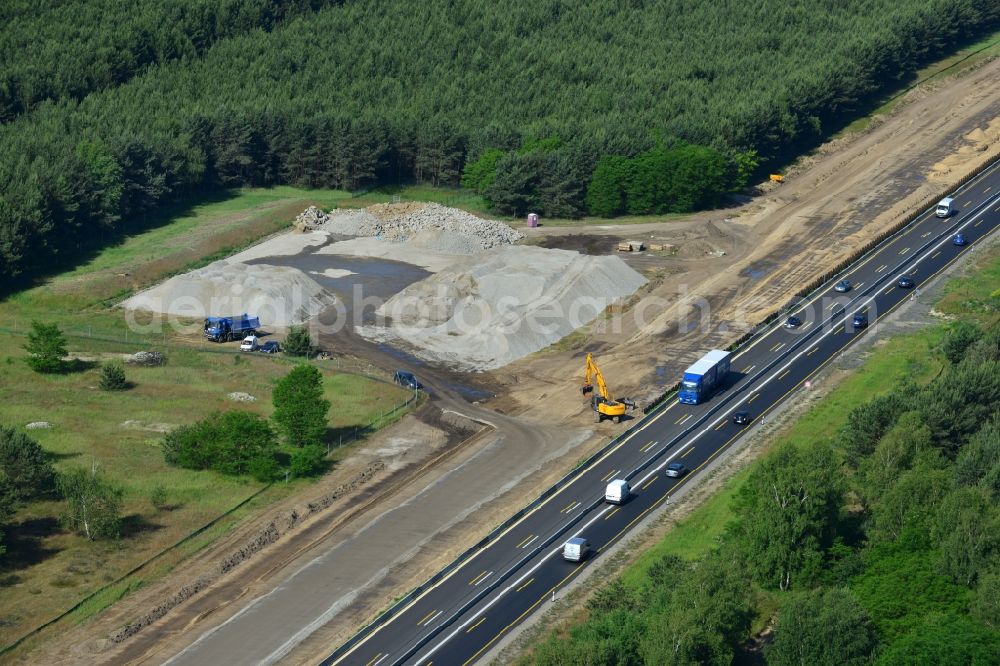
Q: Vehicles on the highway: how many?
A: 11